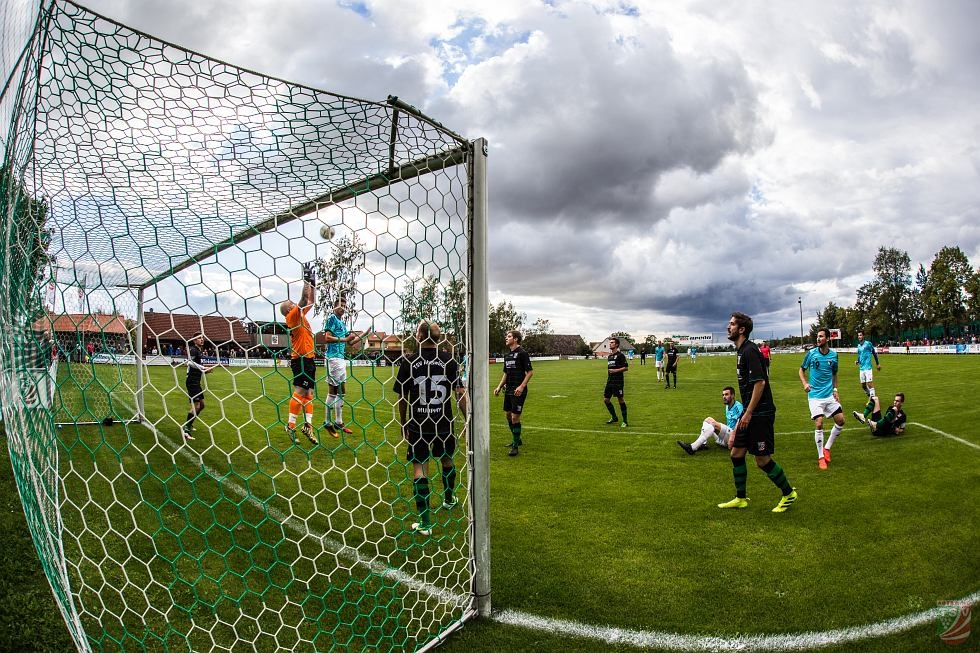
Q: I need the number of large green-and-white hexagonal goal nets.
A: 1